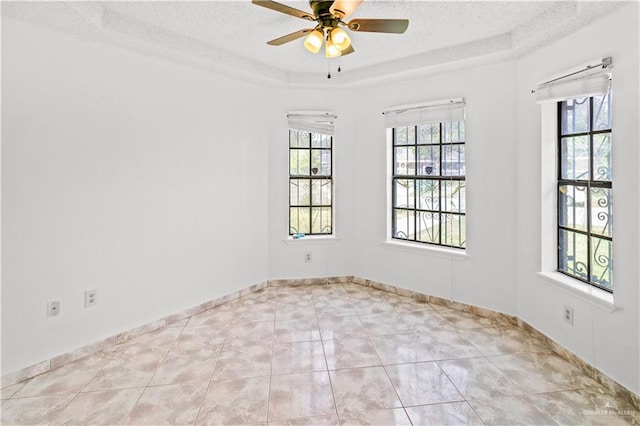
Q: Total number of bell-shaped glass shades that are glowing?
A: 3